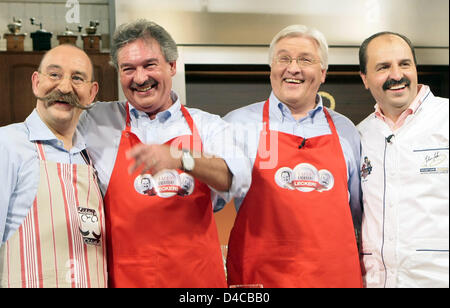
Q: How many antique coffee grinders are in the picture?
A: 4